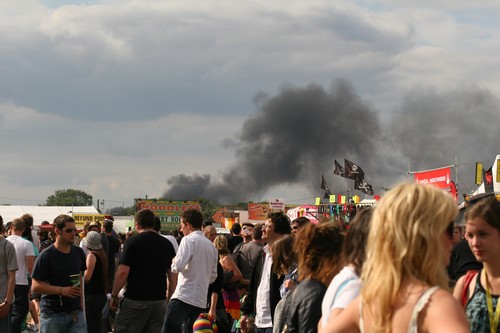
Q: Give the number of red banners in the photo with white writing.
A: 1